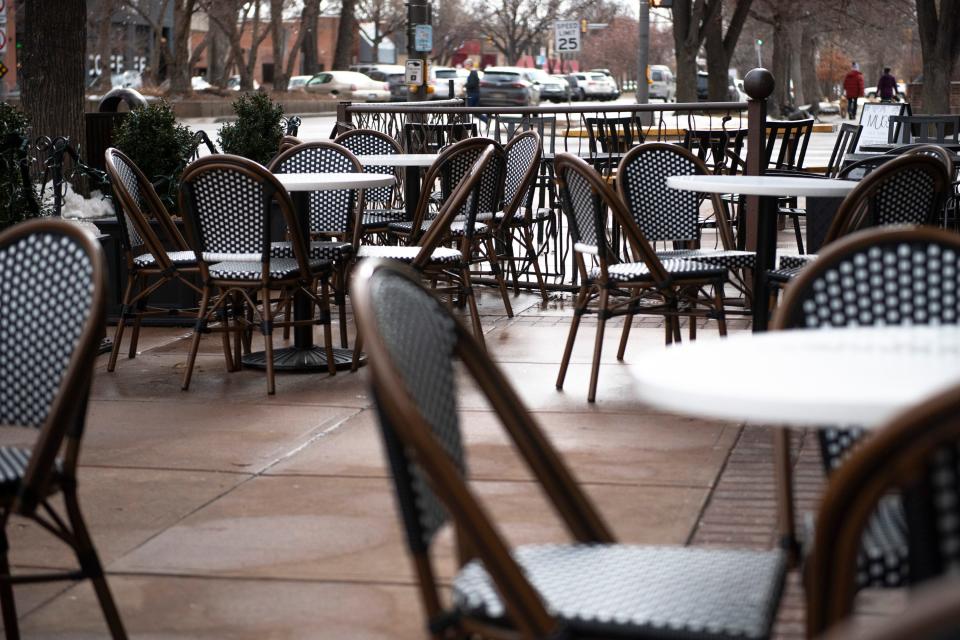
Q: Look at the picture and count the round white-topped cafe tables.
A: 4